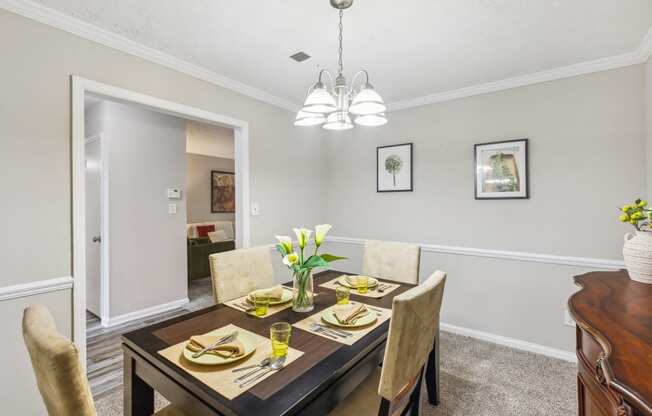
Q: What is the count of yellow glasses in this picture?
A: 4